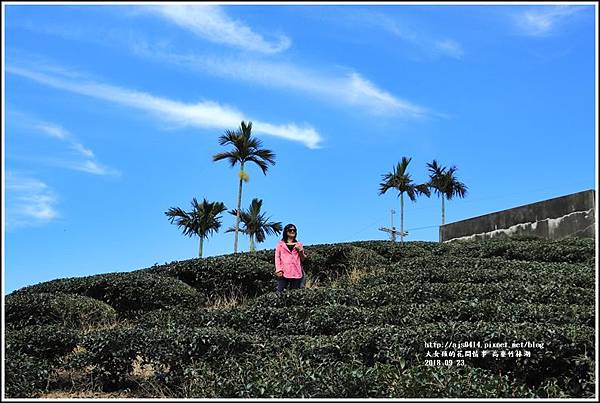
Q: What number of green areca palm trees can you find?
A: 5